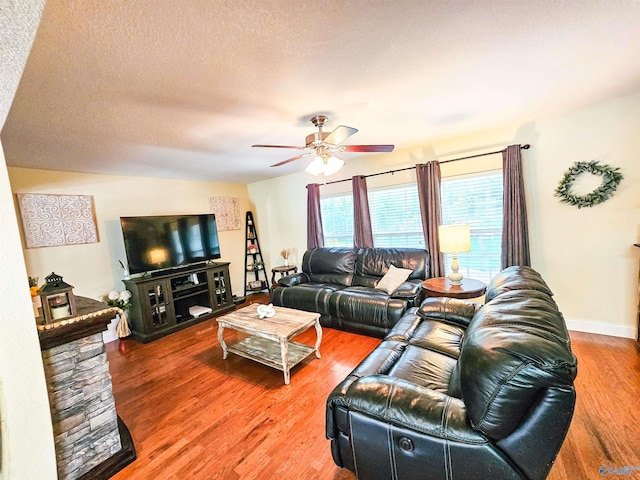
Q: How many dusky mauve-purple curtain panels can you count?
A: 4